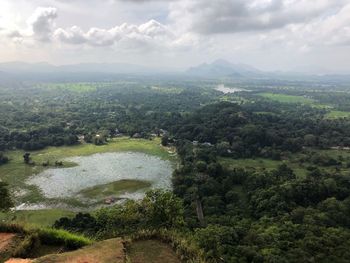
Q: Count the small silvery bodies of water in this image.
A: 2